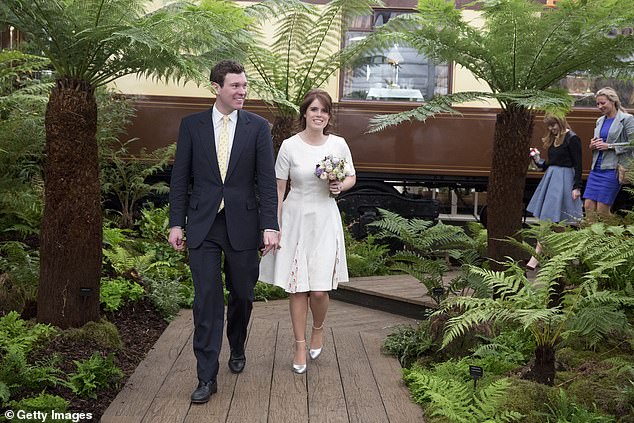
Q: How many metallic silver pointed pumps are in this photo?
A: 2